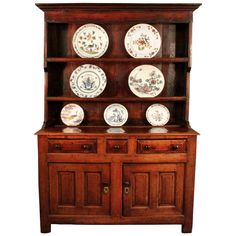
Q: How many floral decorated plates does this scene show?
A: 7